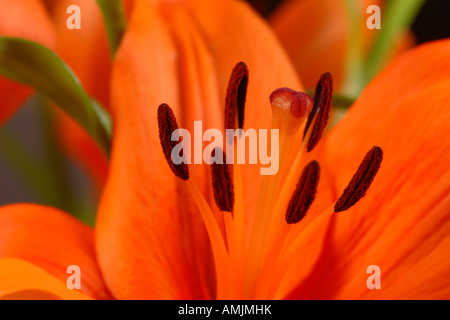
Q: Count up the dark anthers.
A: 6